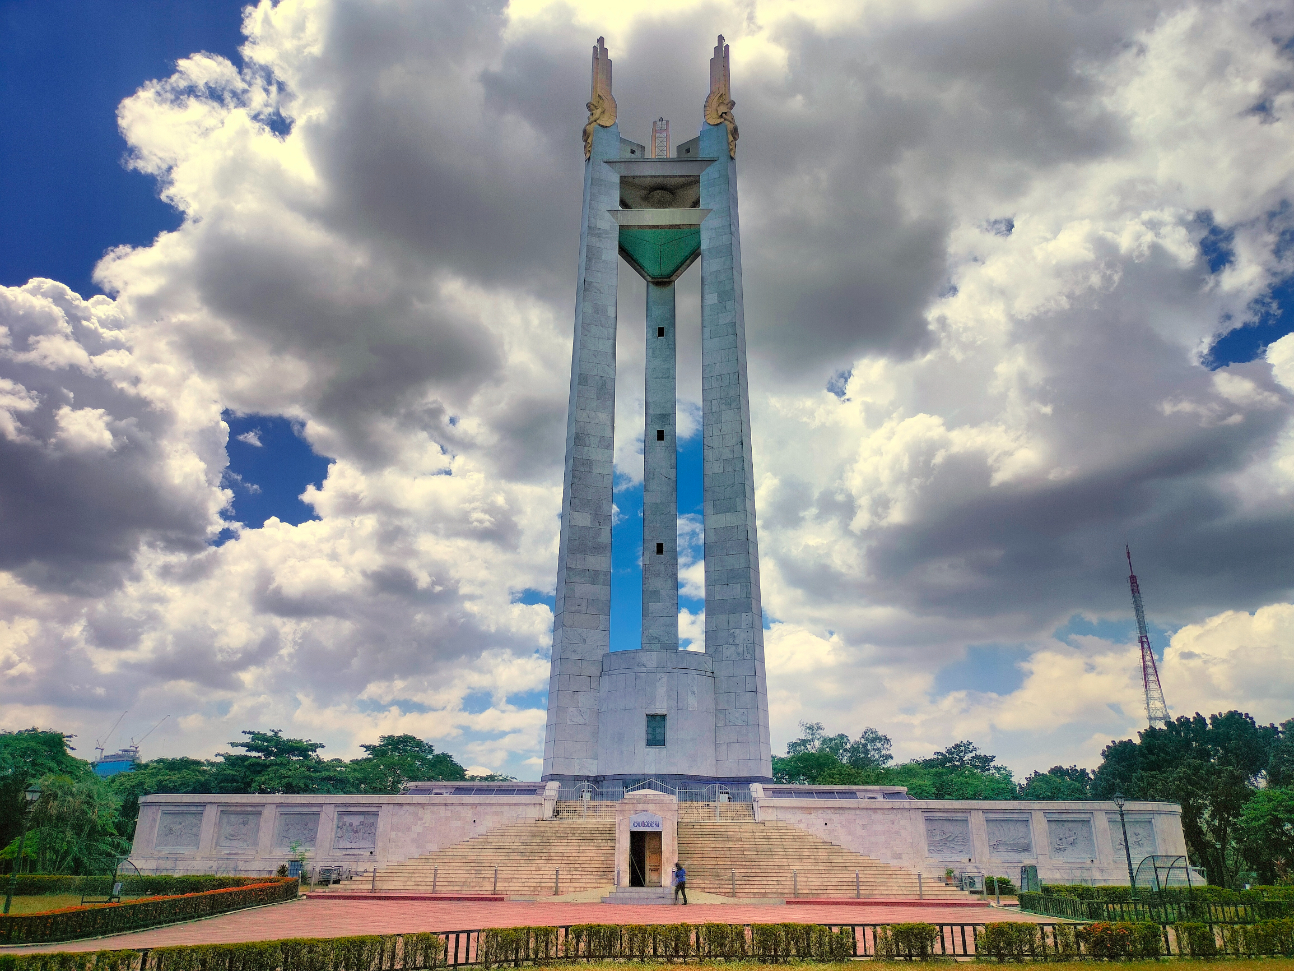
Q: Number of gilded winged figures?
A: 2